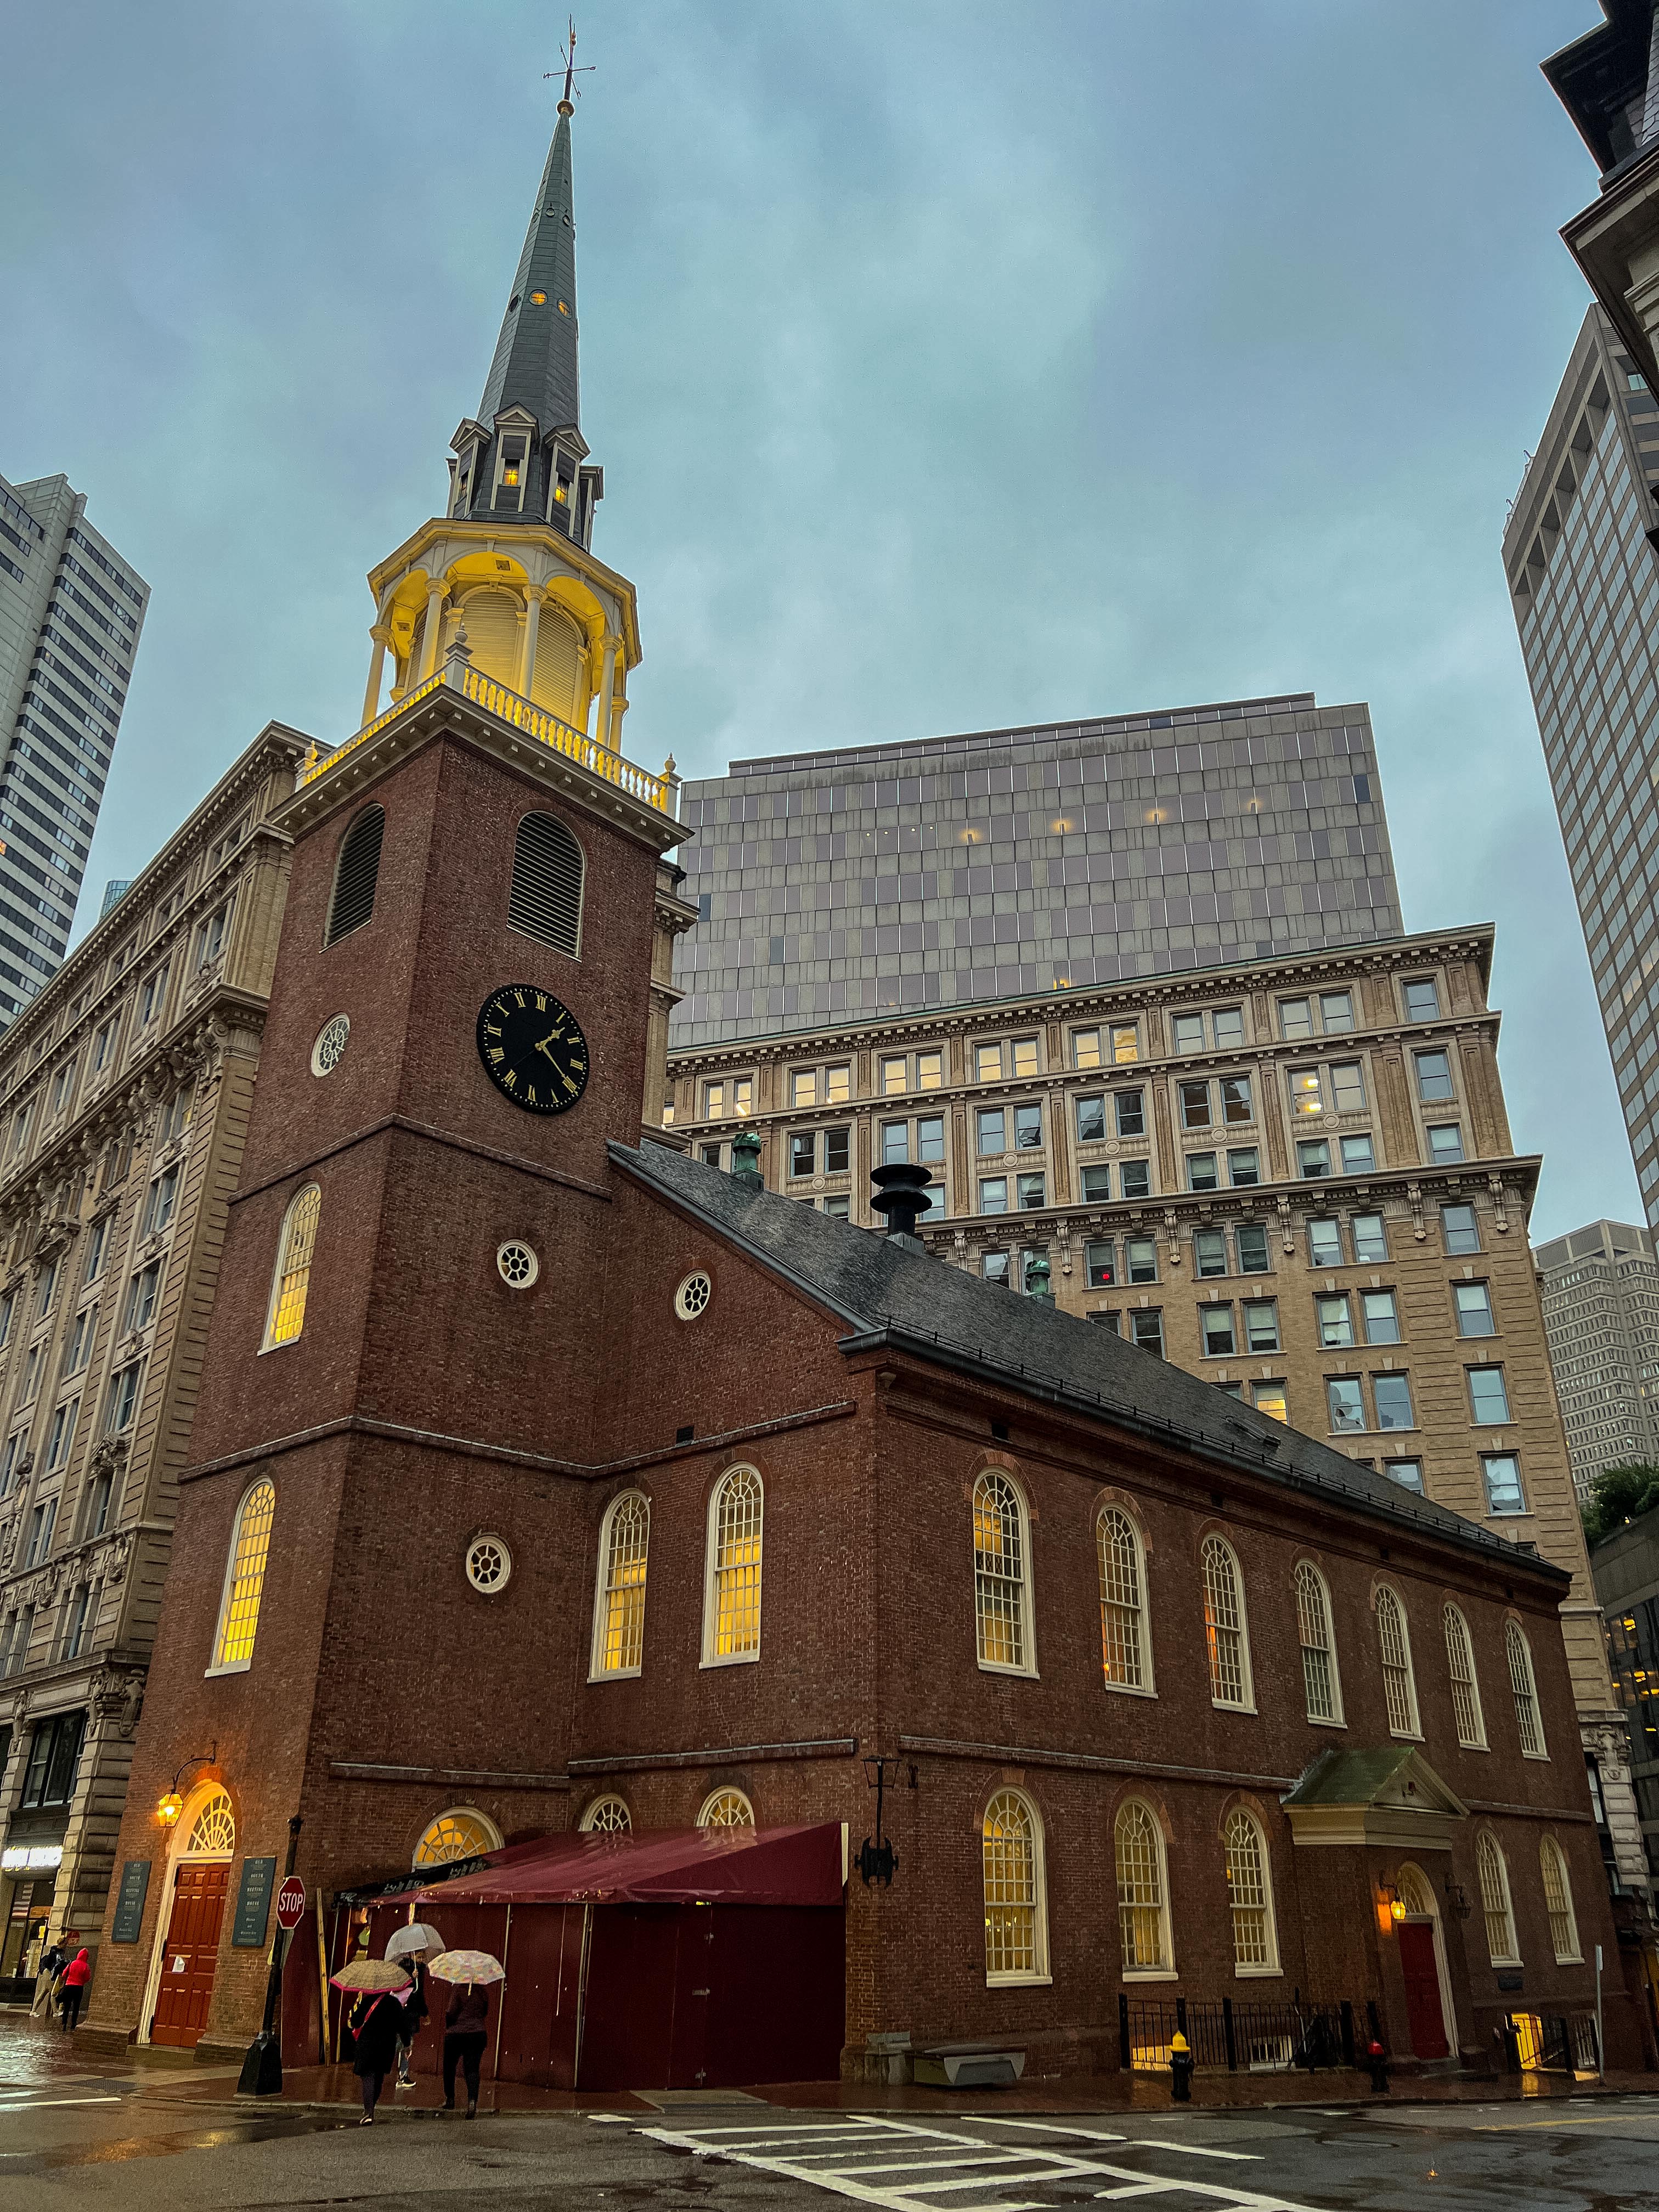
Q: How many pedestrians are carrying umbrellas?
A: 3